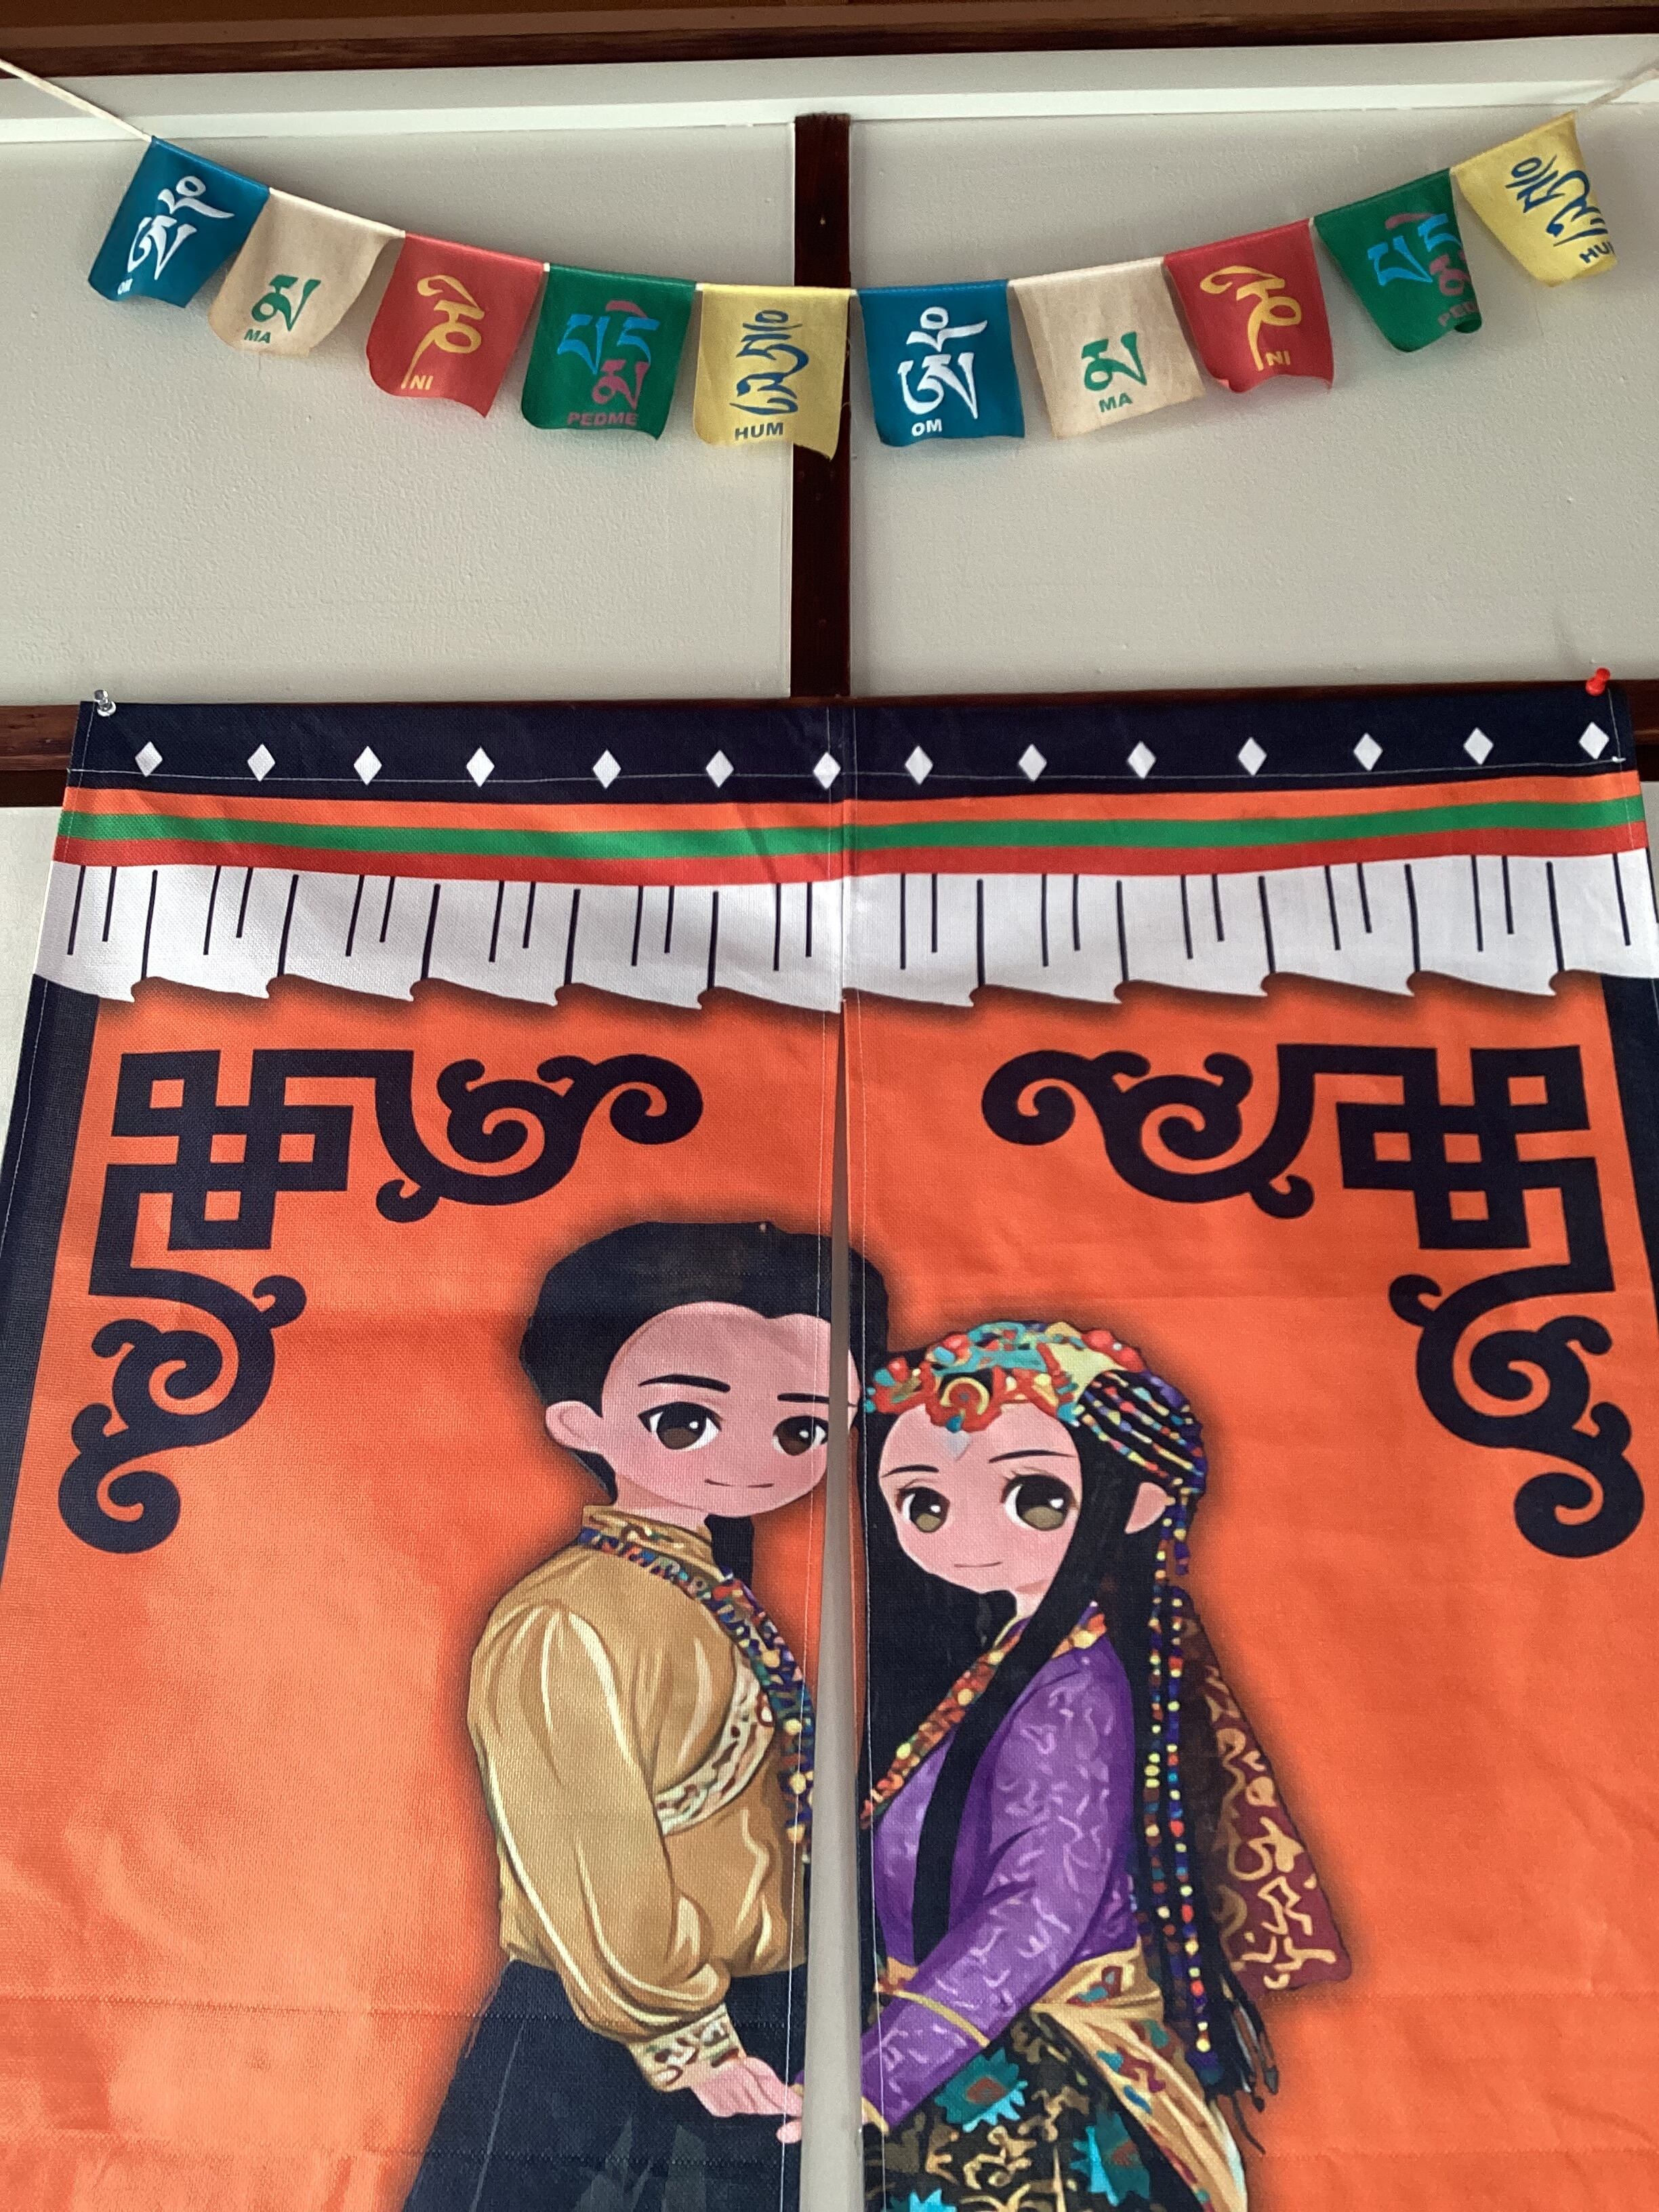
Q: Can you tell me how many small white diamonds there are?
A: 14